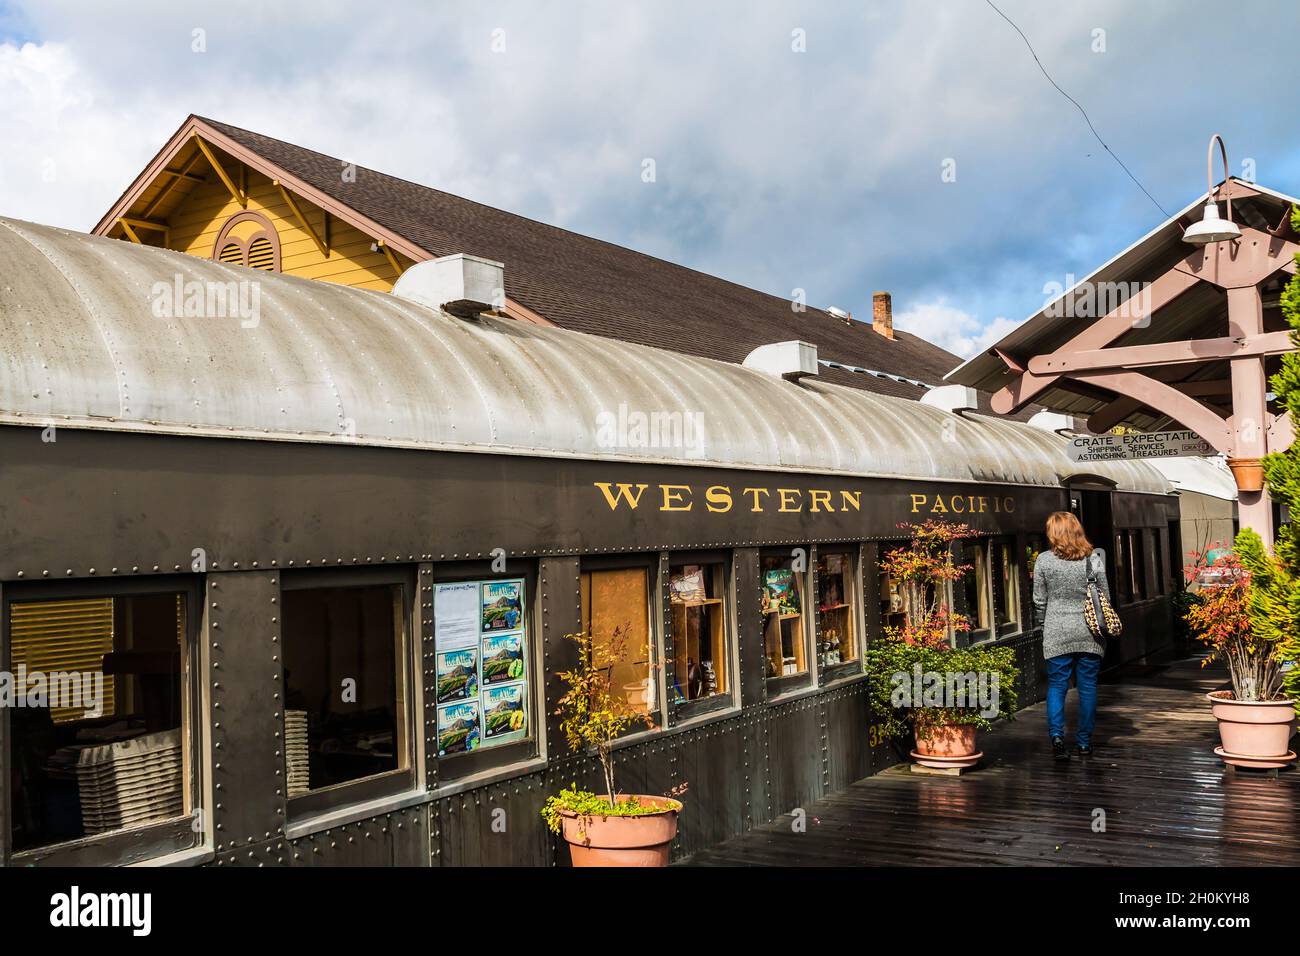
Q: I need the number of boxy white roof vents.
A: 4